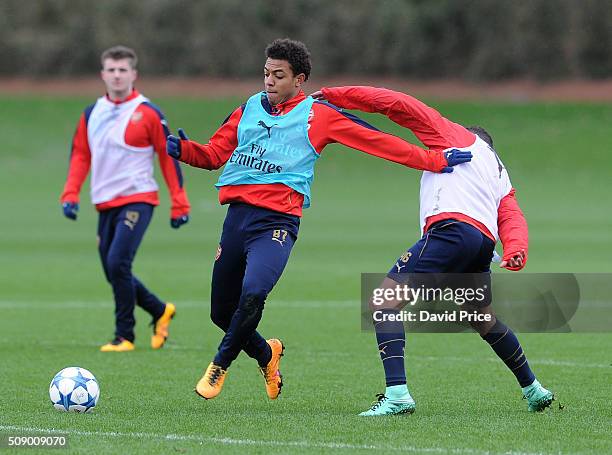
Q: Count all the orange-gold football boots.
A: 4